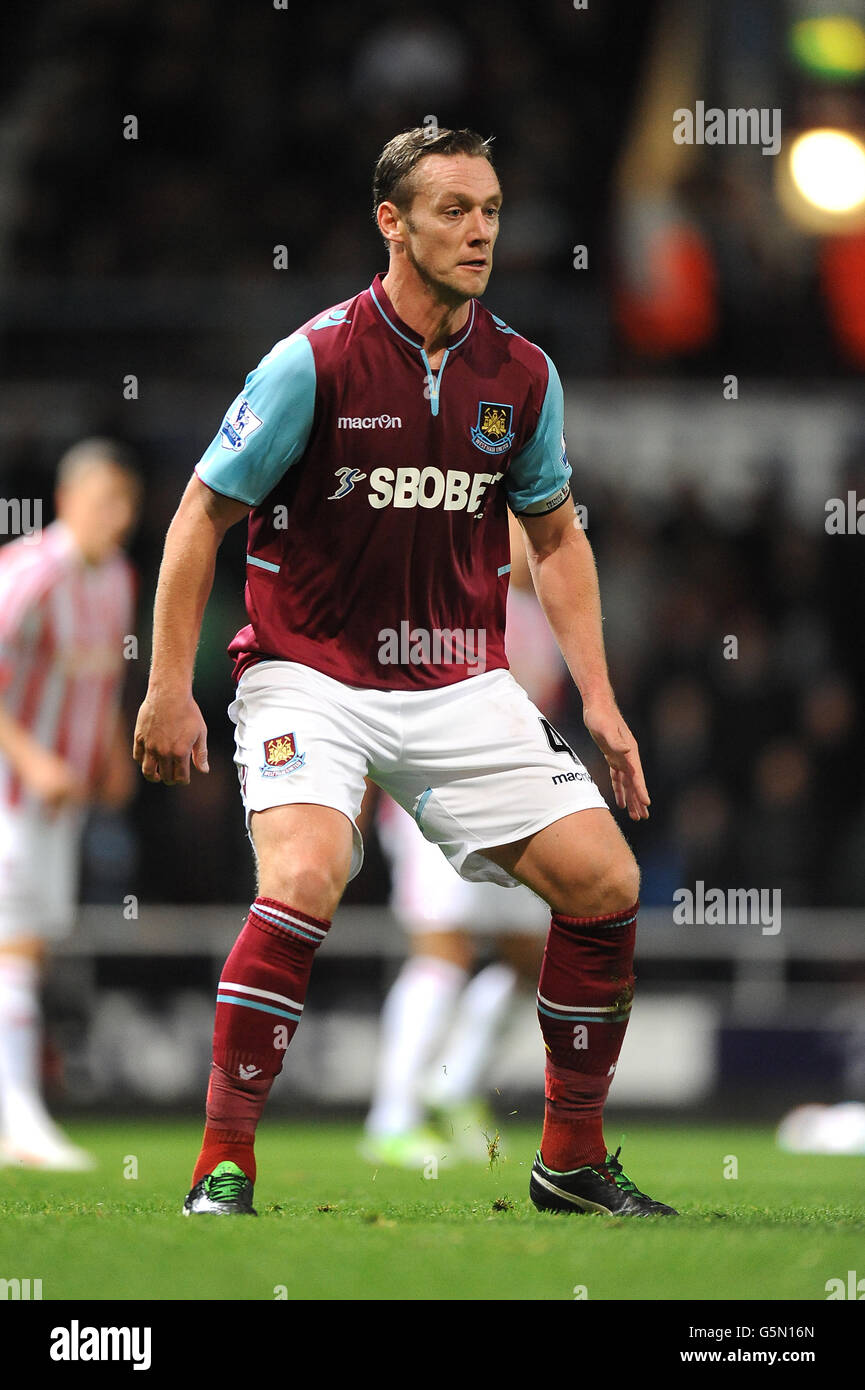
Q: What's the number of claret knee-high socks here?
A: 2